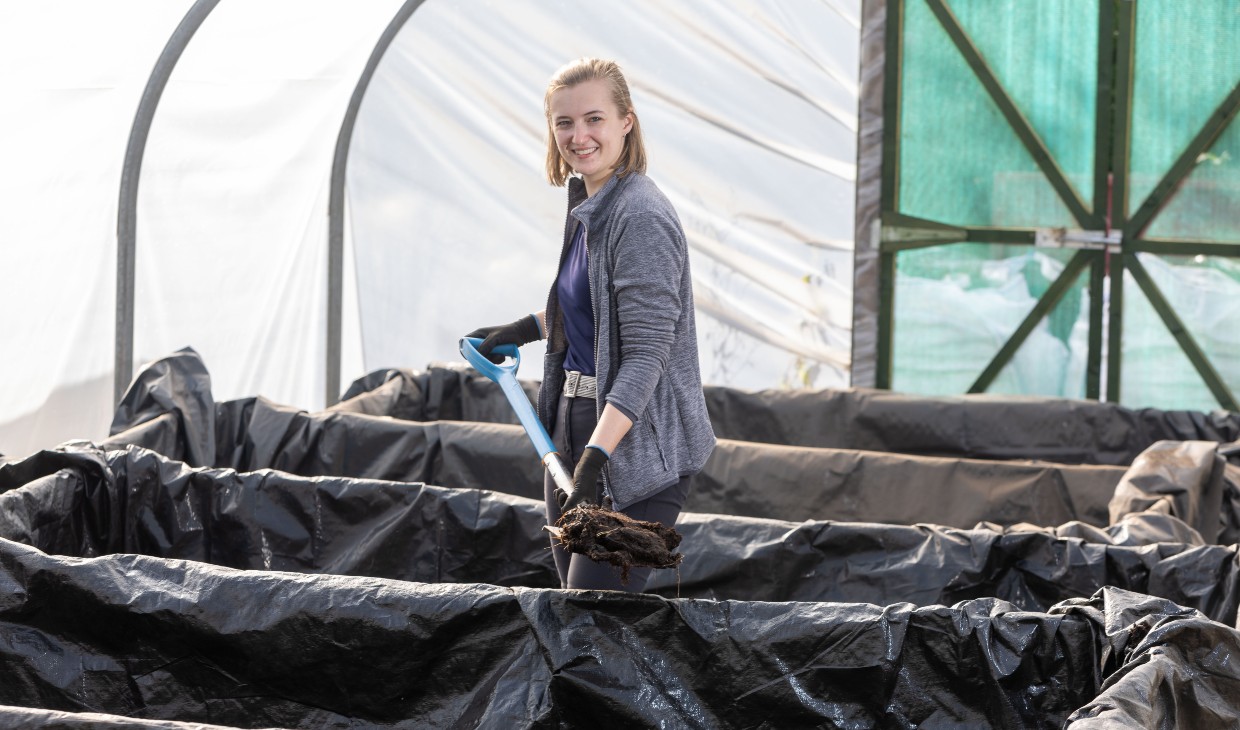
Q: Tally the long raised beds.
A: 4